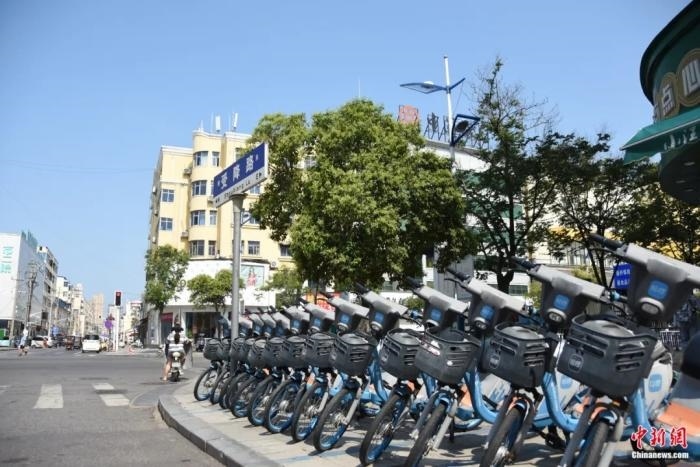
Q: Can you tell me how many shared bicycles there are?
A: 13